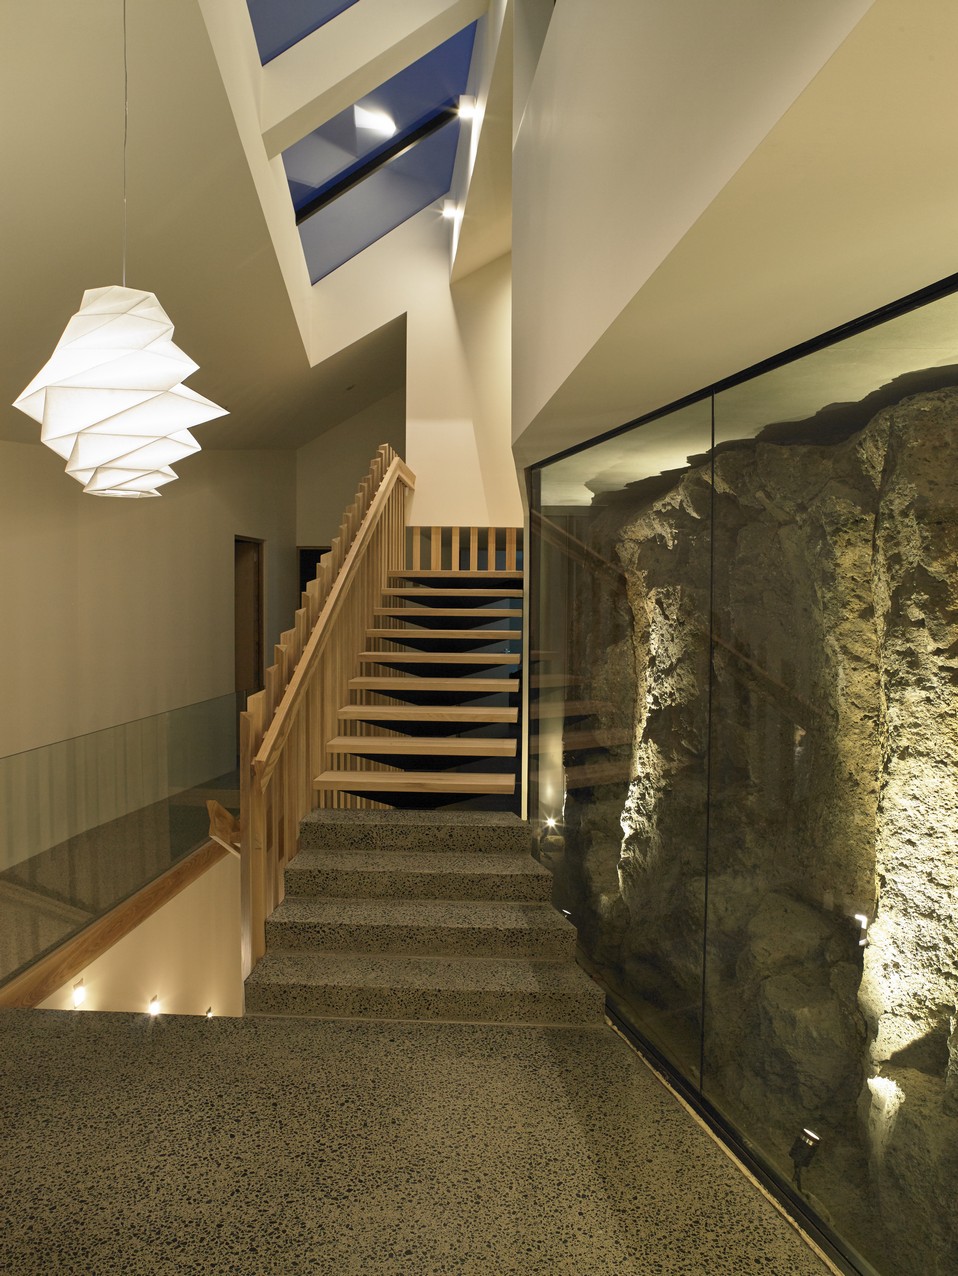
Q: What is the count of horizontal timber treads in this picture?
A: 9